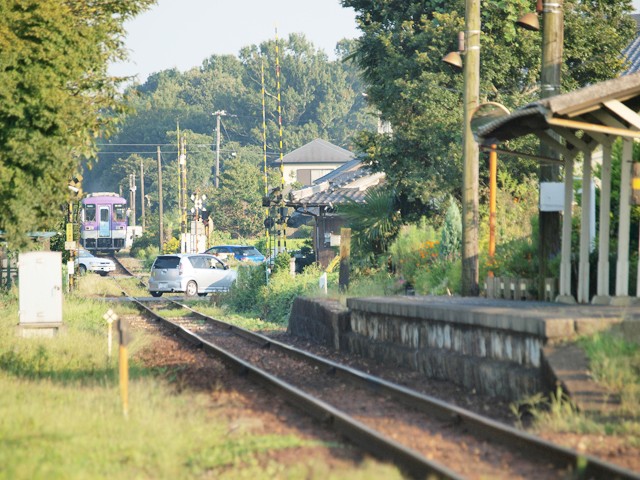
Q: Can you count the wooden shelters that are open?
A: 1